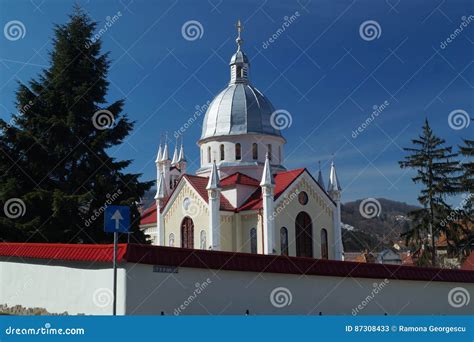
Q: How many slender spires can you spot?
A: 9